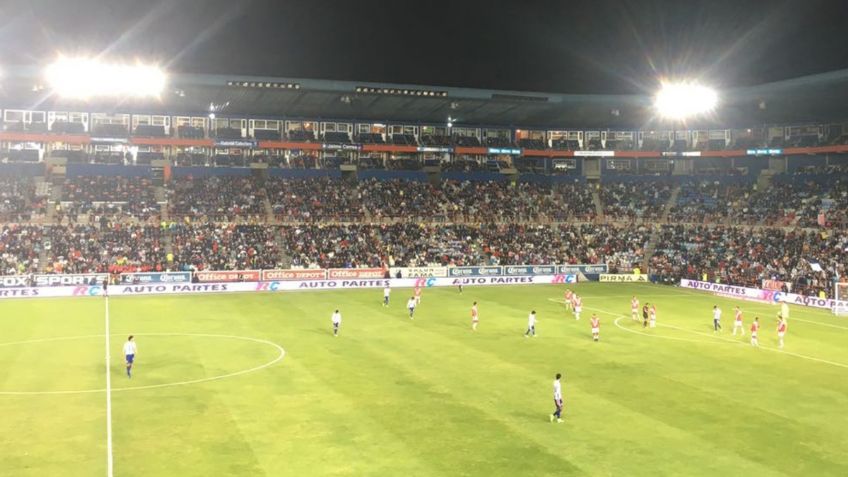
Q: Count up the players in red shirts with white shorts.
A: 10